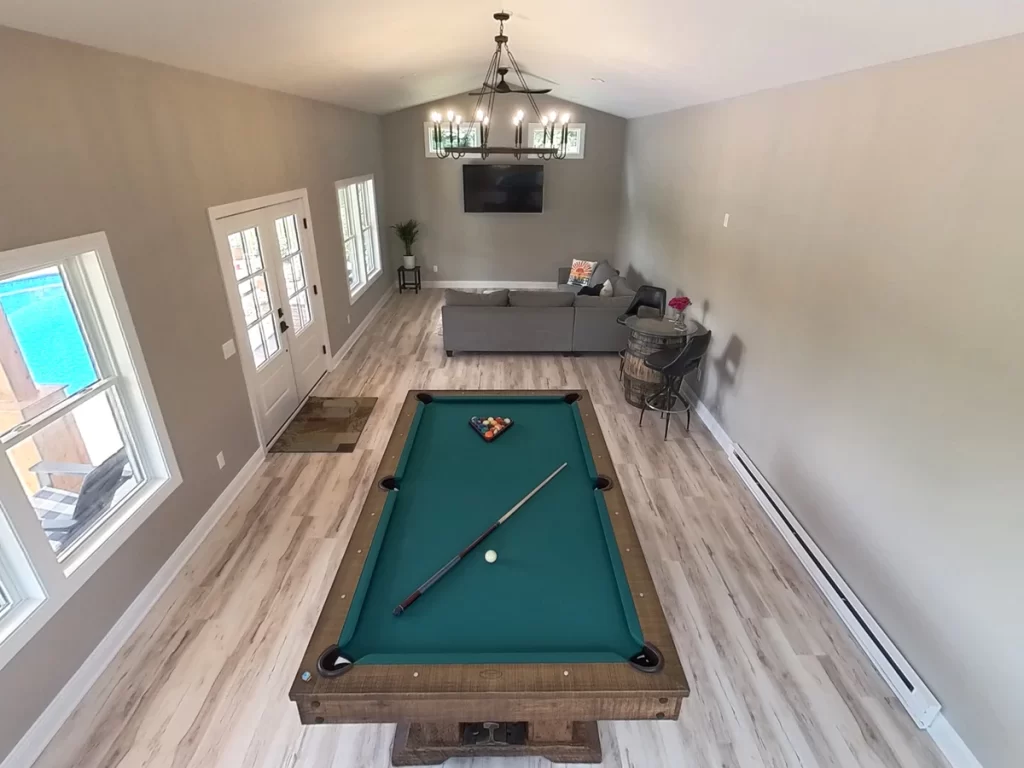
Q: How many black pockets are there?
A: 6